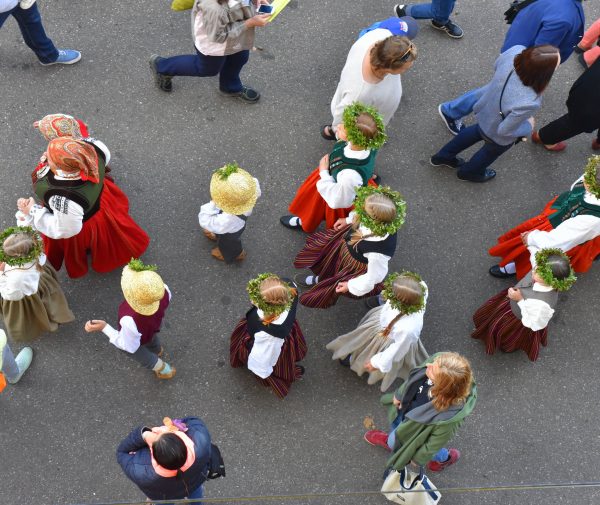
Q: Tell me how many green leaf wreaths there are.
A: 7